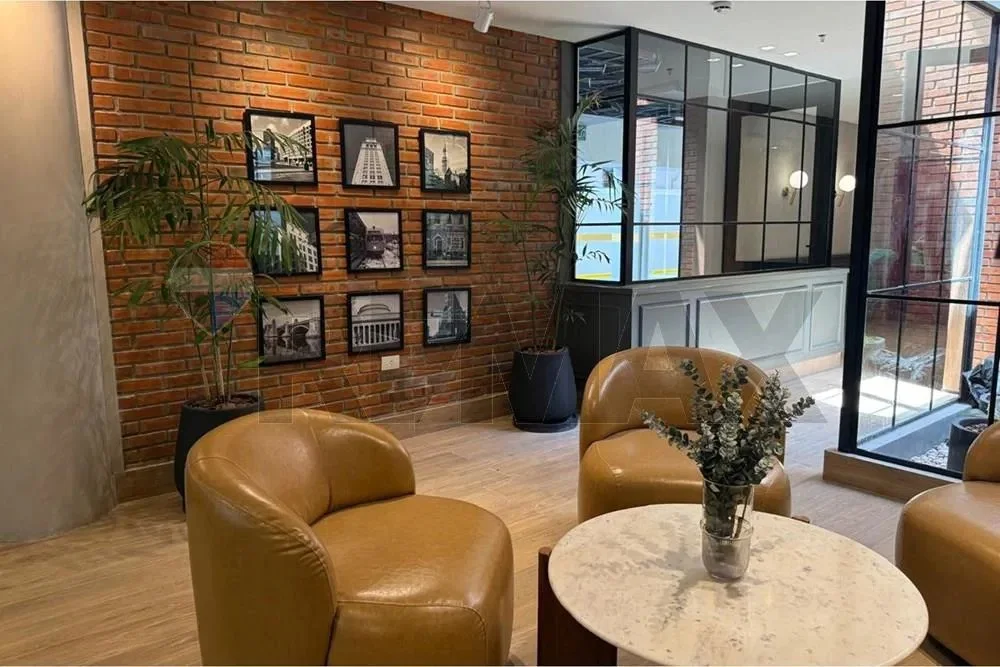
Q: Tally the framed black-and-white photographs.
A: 9